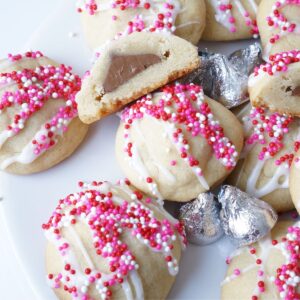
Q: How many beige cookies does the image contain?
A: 11